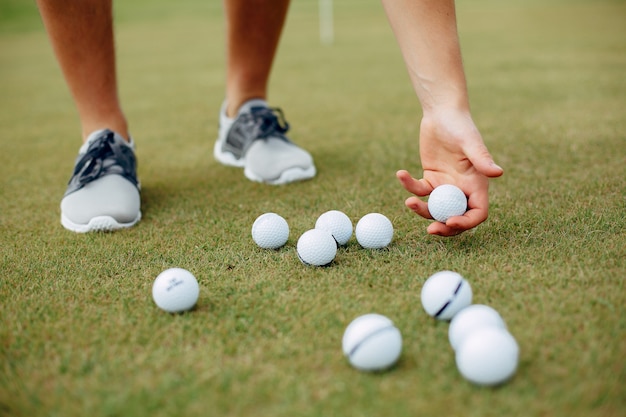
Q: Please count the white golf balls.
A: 10